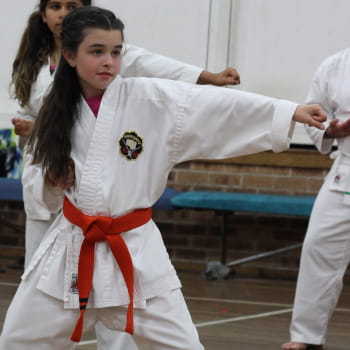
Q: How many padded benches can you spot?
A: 2